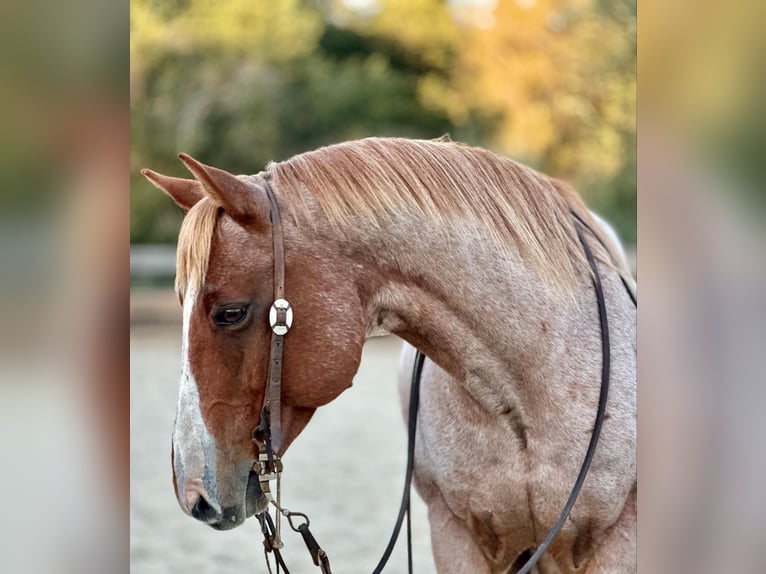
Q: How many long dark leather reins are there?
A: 2